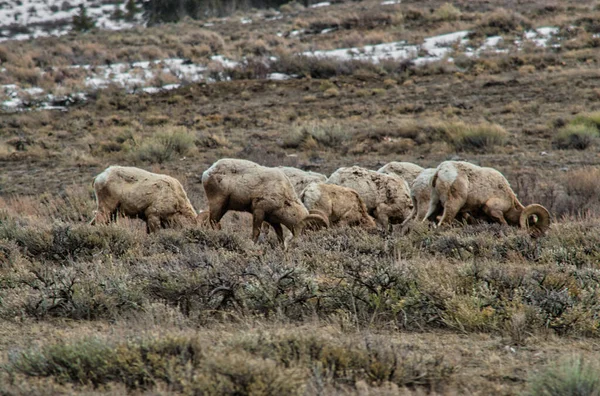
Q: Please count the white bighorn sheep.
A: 8